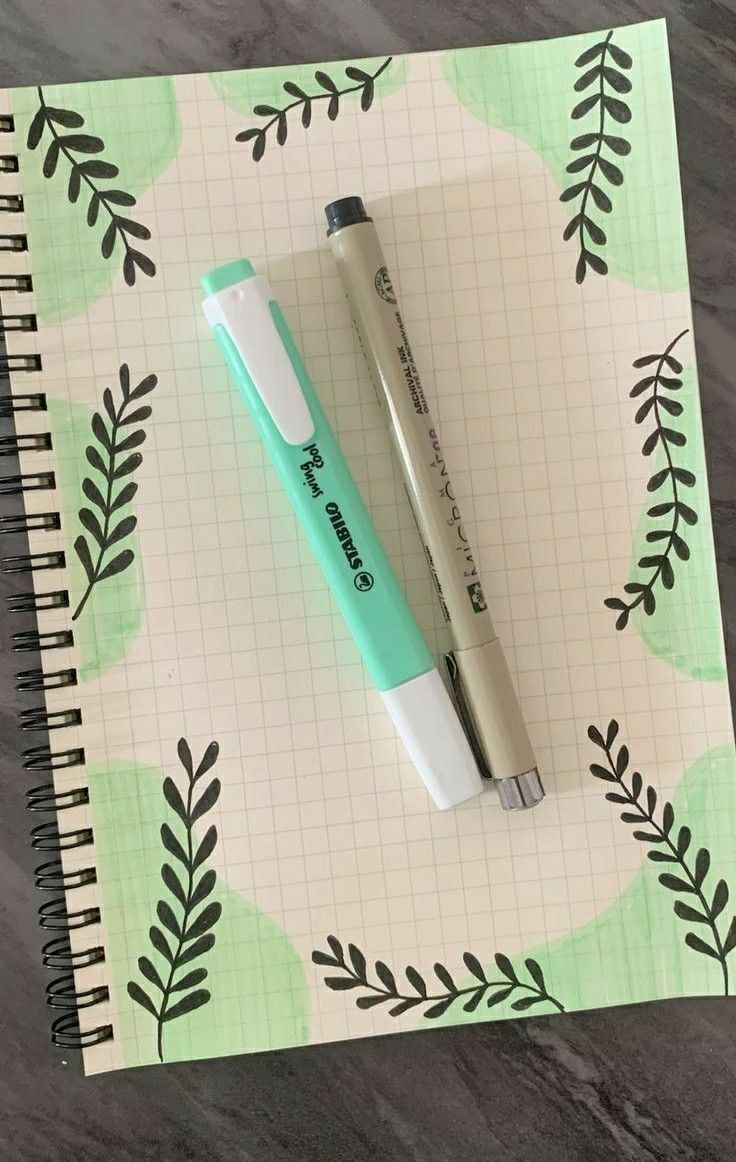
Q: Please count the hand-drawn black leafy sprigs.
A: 8